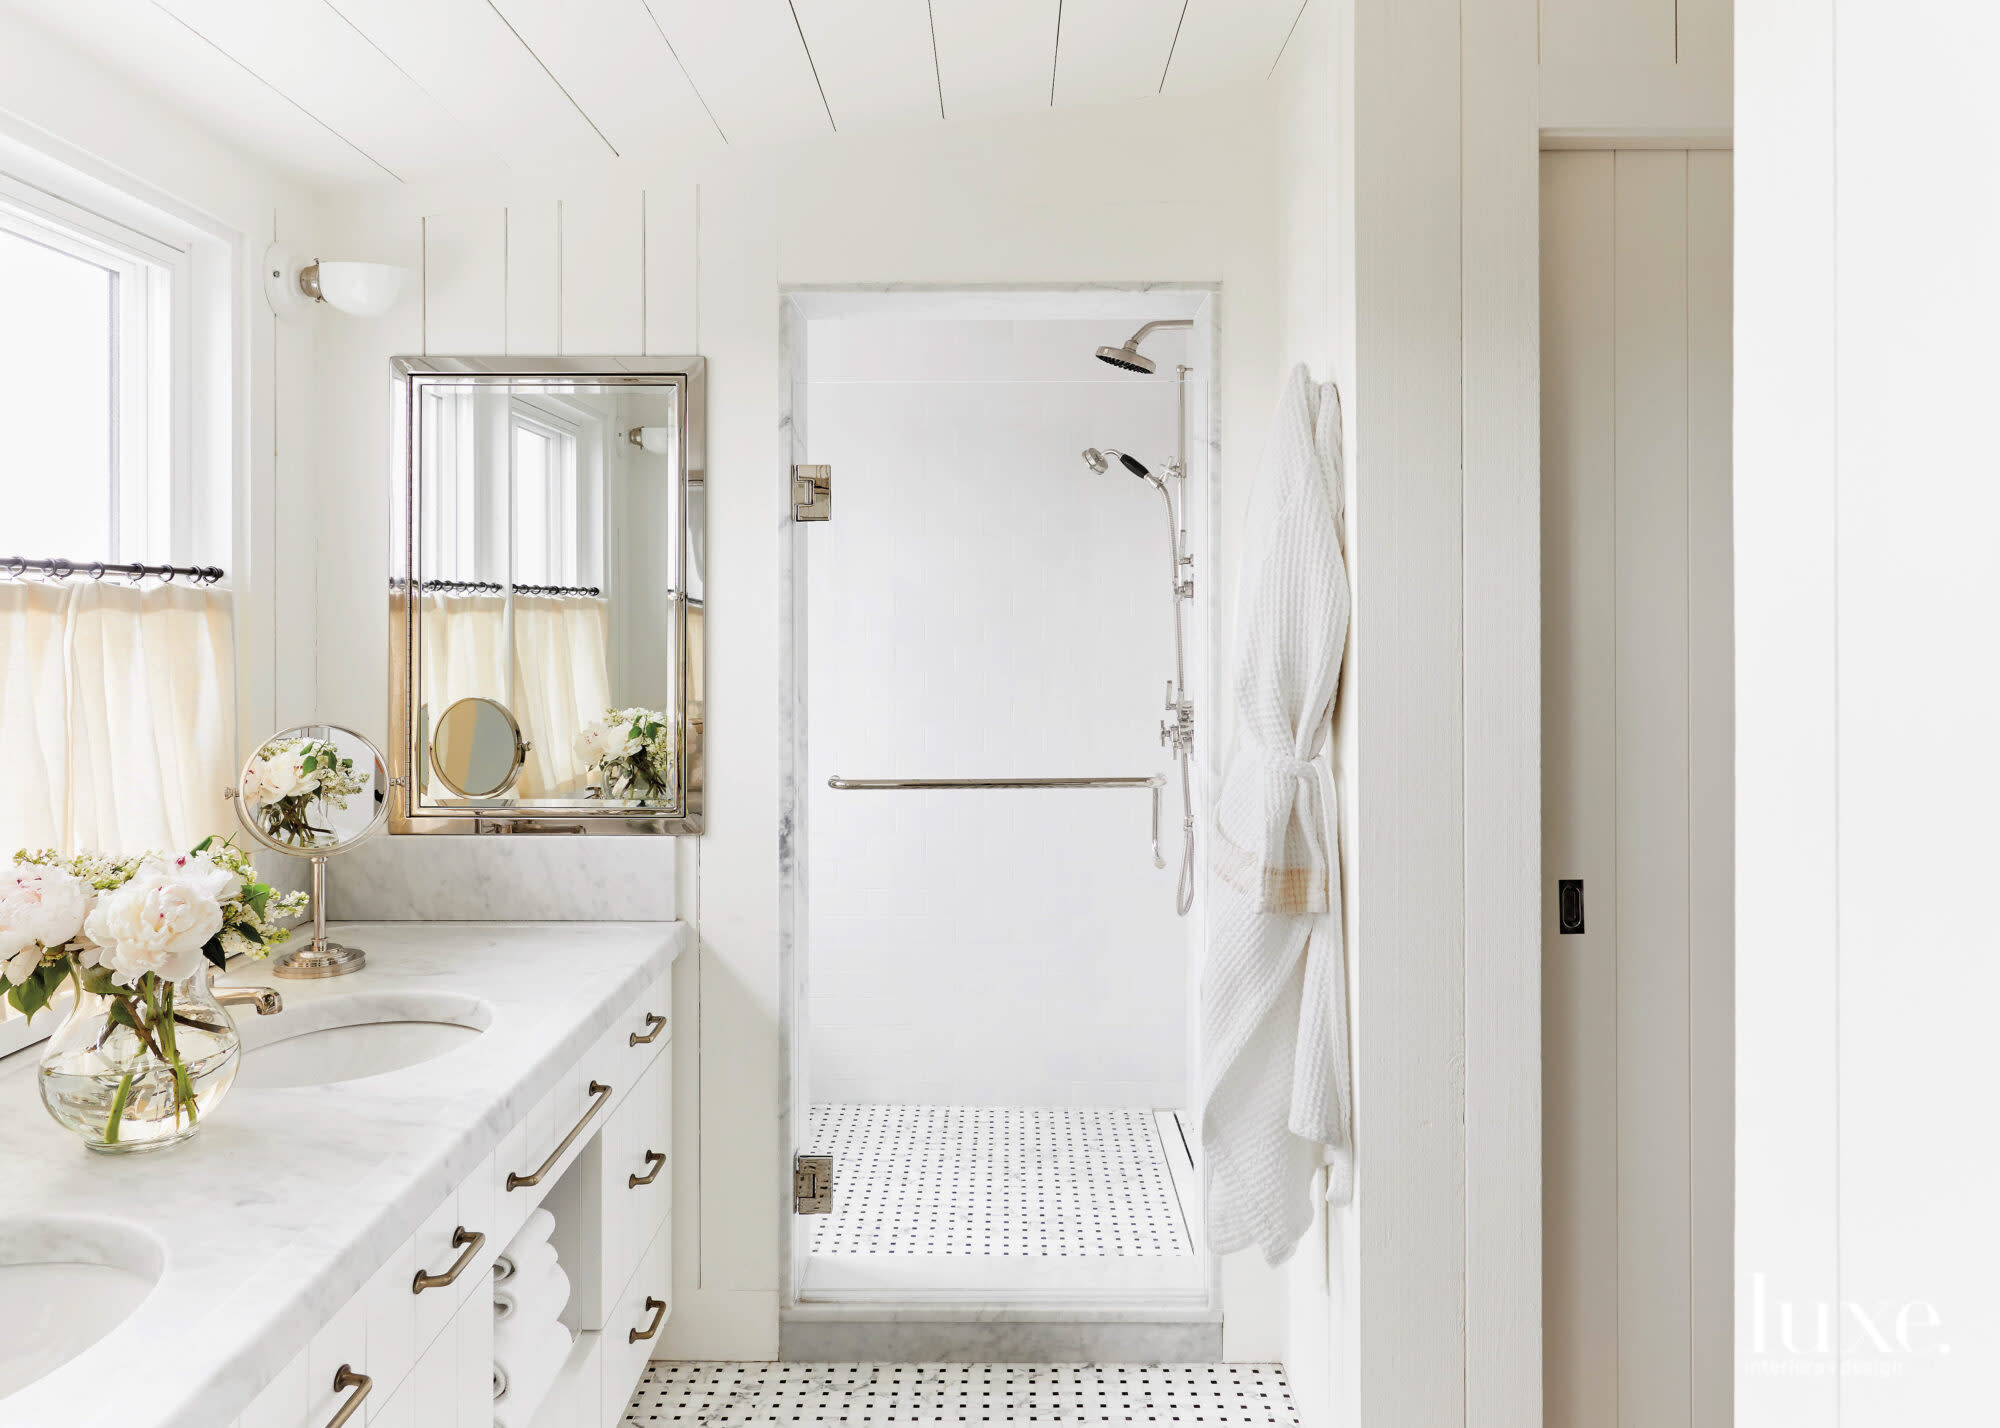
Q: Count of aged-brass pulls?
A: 6